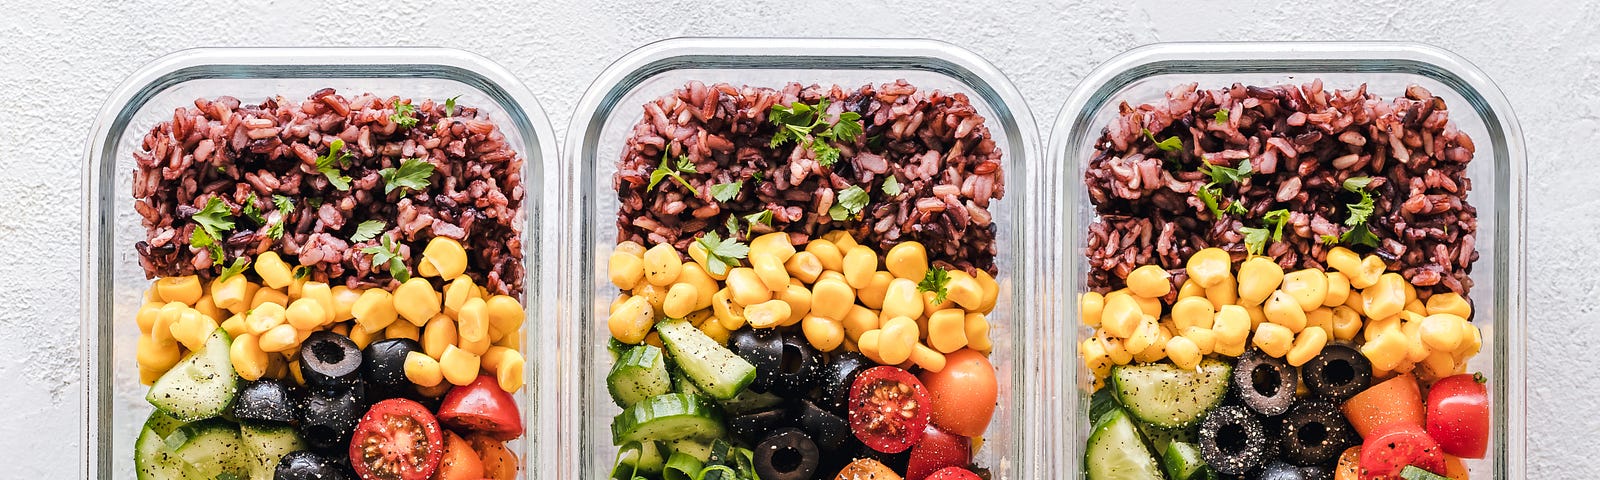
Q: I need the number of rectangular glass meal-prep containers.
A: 3